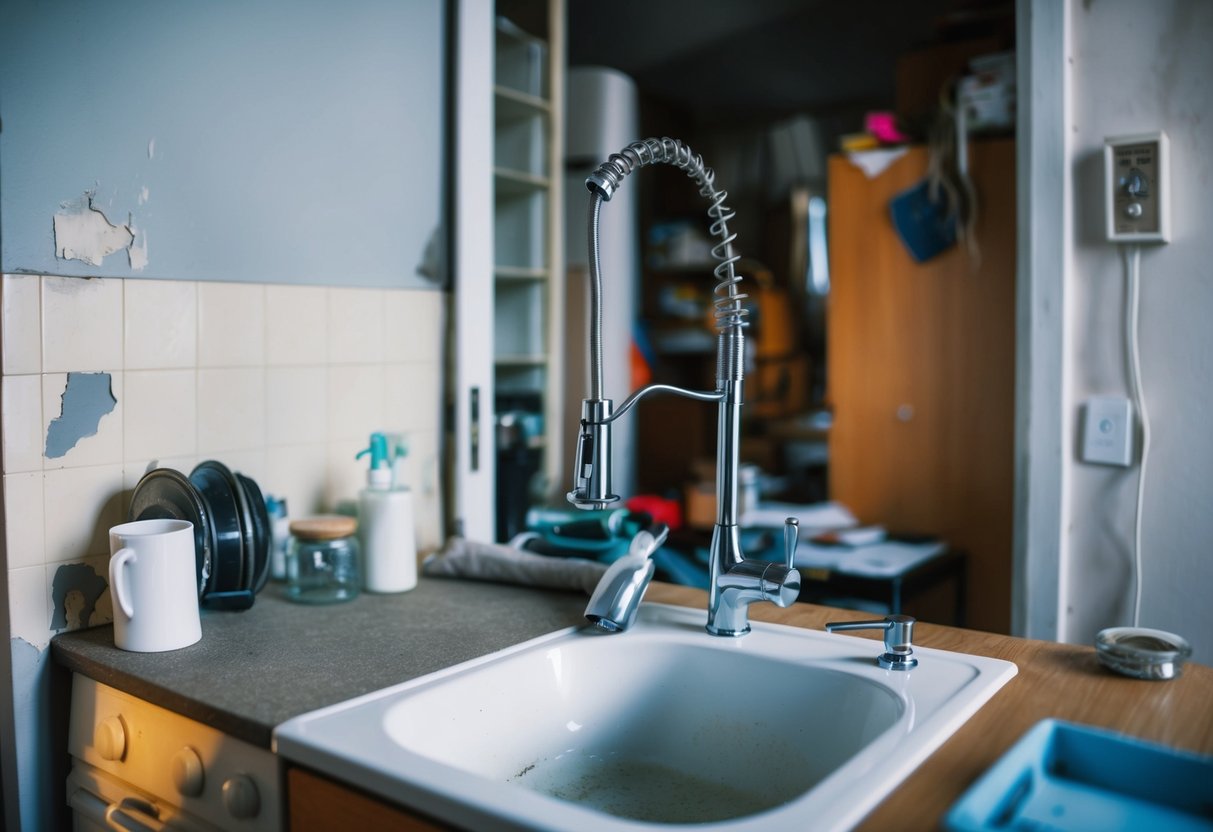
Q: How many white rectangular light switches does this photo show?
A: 1